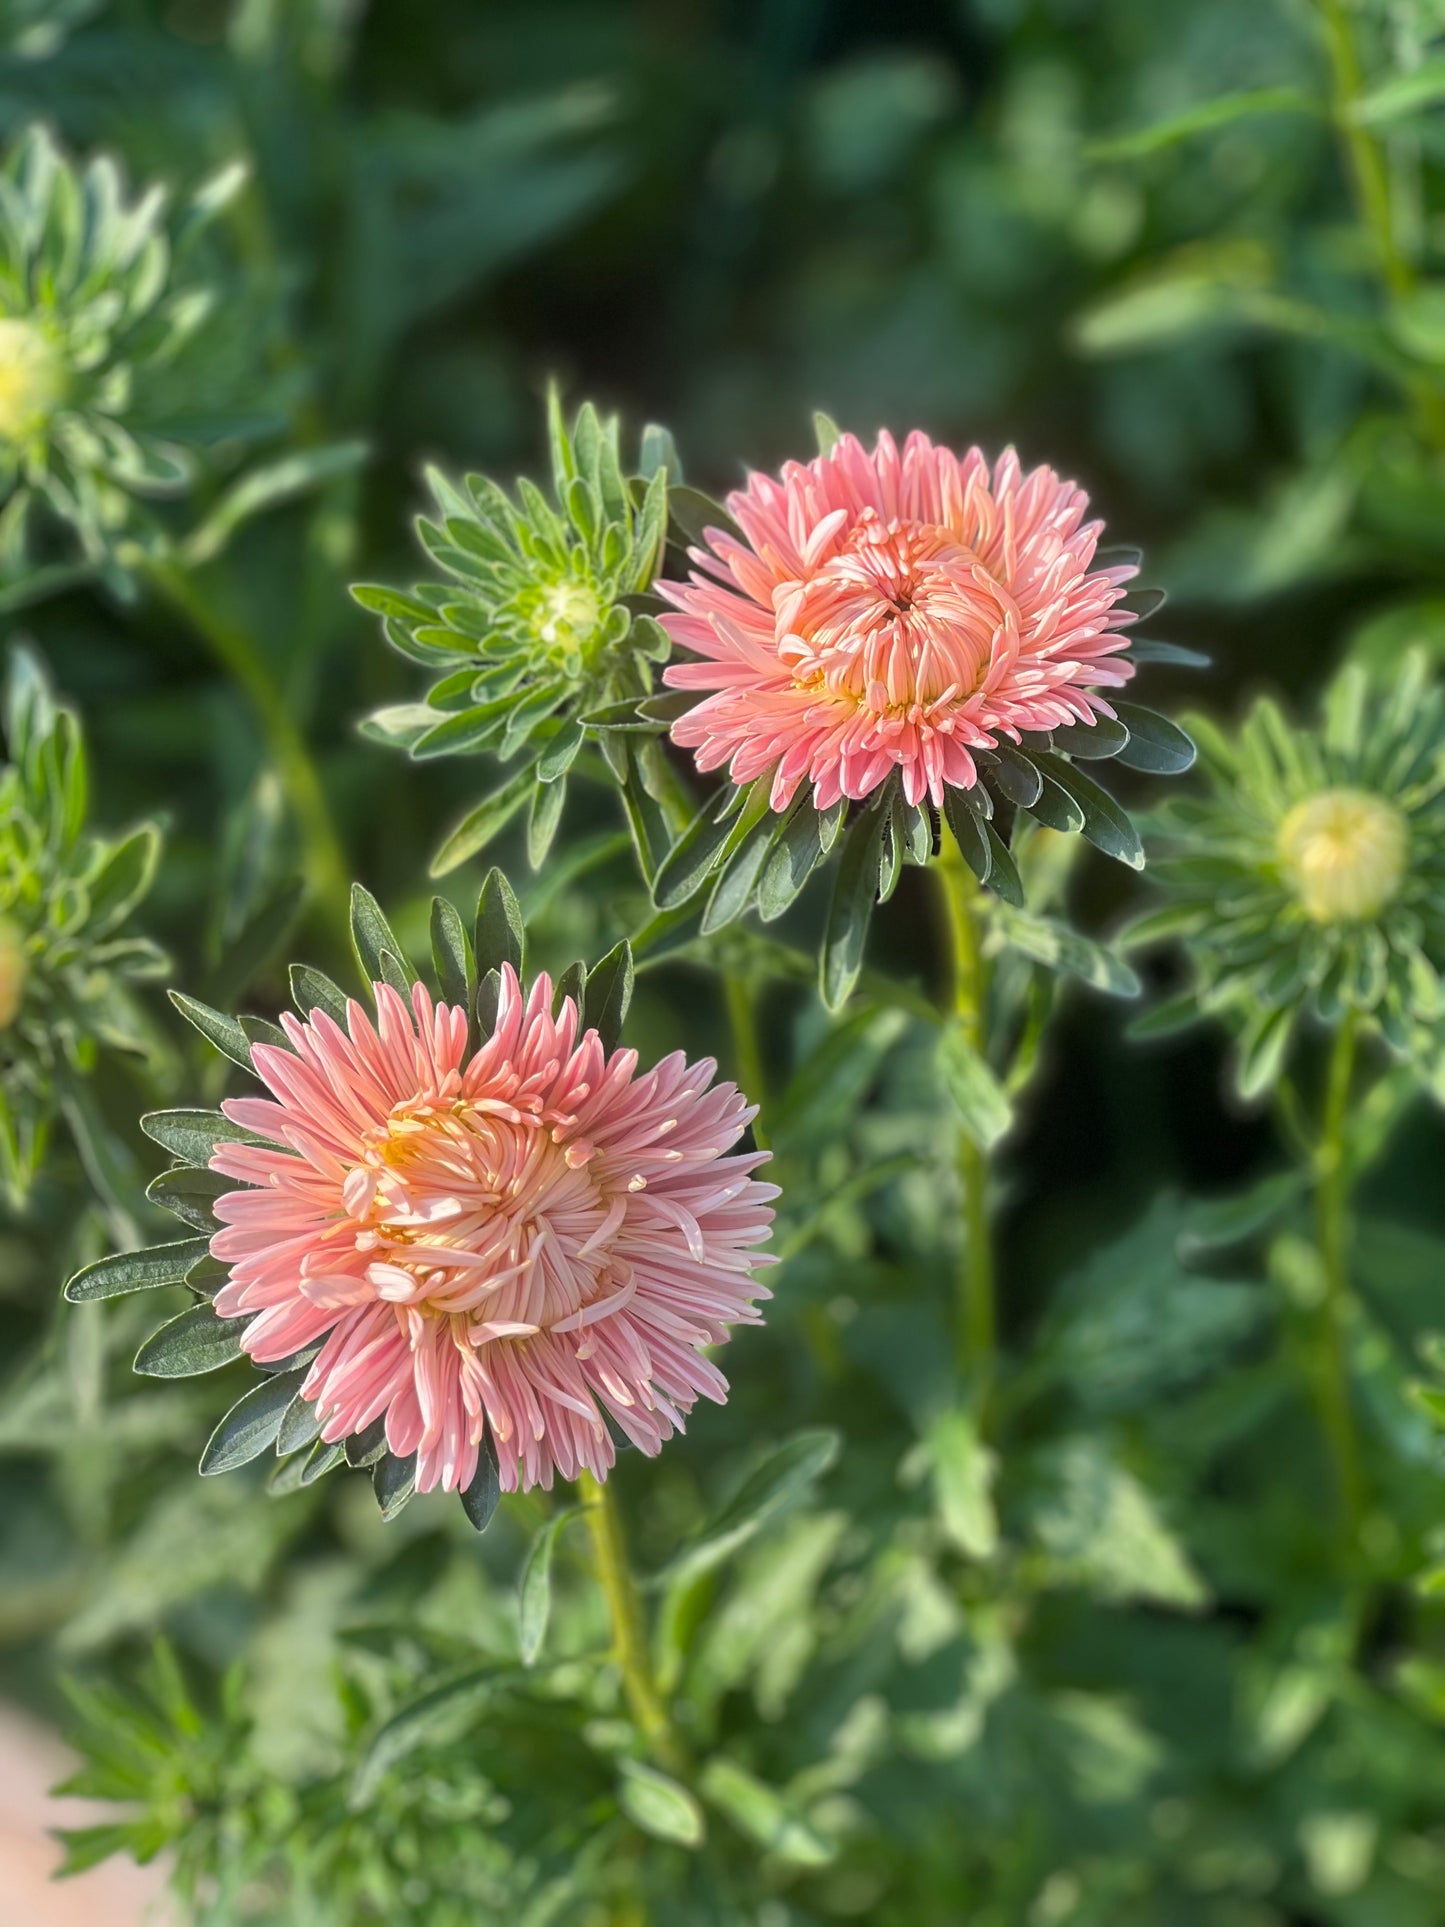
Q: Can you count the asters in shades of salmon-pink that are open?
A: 2